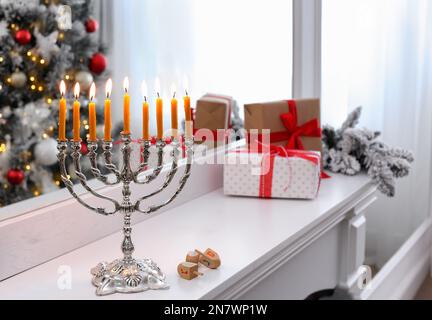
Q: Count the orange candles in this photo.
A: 9